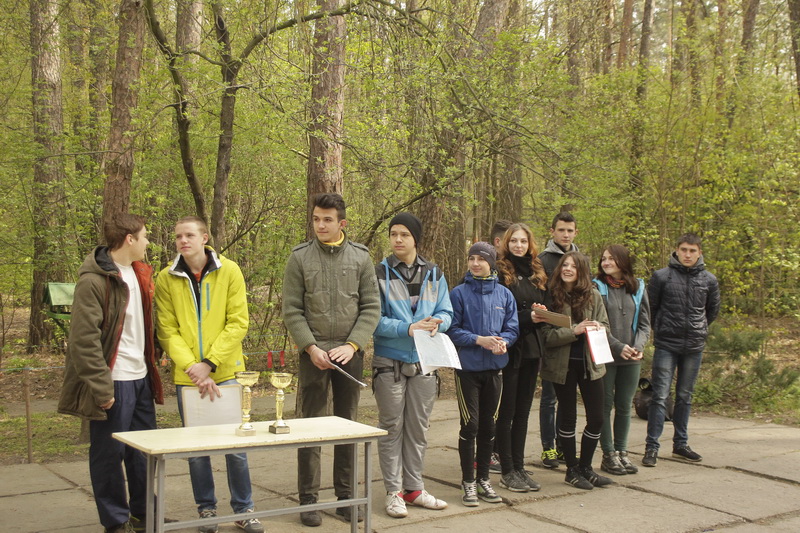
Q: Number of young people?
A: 11